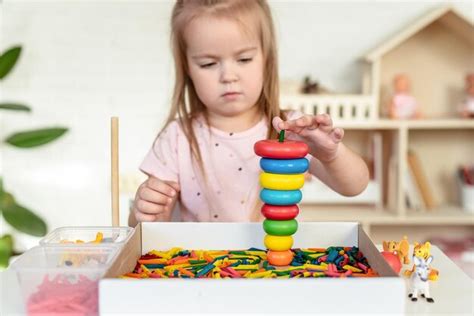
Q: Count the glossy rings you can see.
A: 8